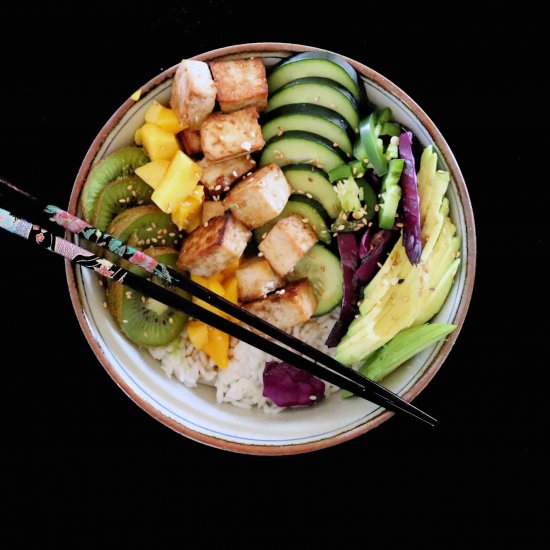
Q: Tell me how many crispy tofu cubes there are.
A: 11